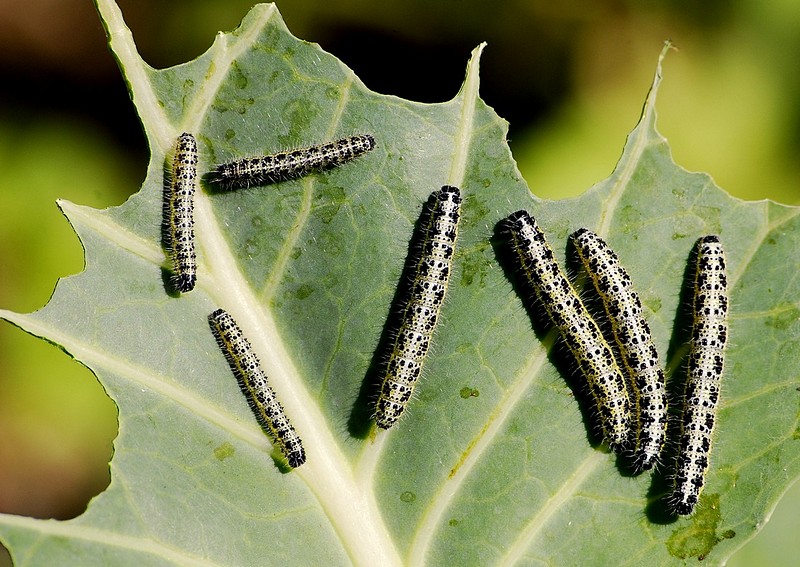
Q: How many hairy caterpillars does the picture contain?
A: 7